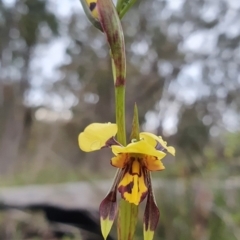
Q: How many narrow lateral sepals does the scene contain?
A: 2